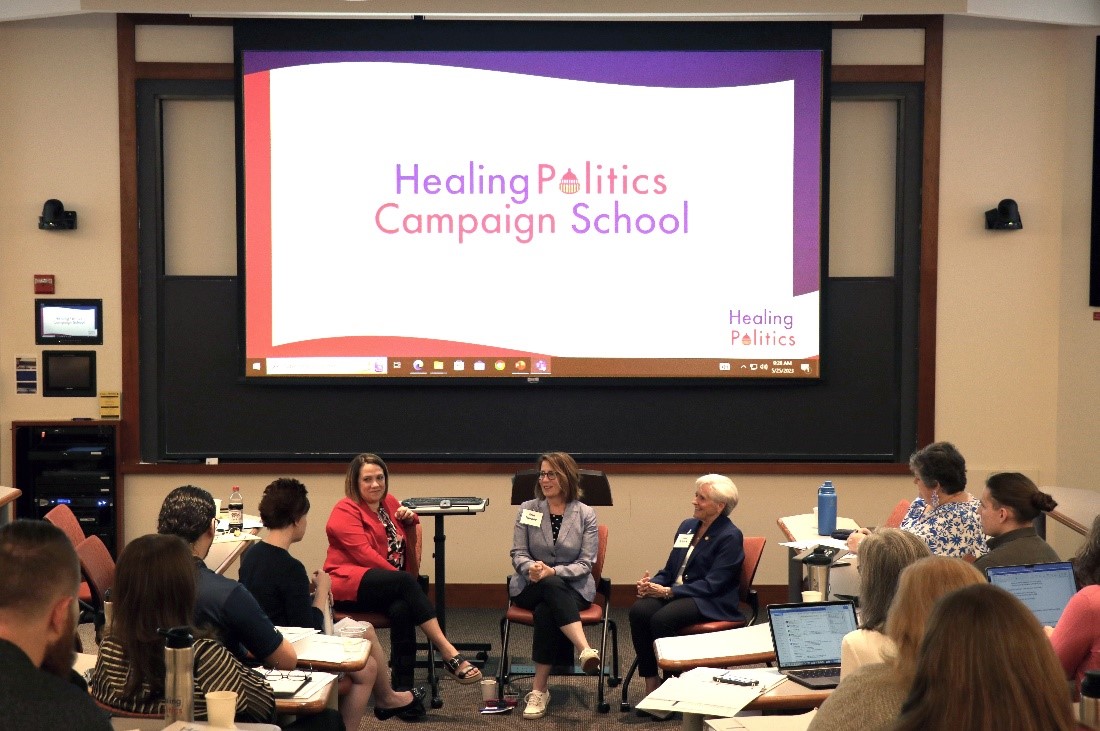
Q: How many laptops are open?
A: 2